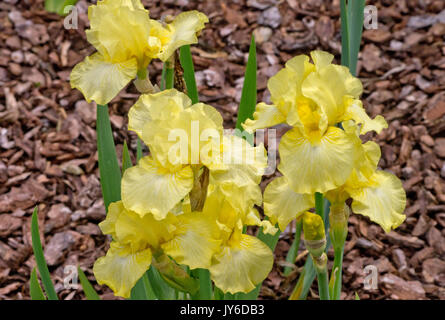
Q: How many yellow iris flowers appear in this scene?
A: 6